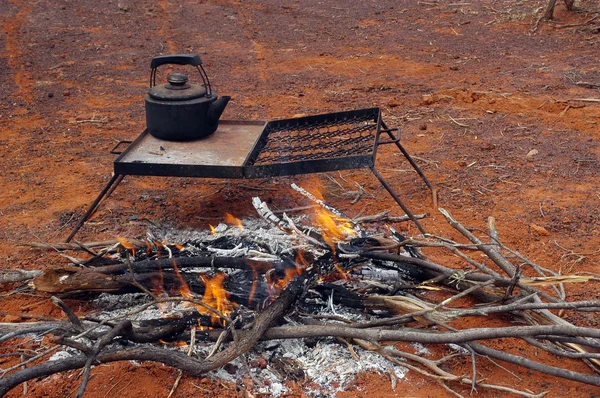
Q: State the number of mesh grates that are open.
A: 1